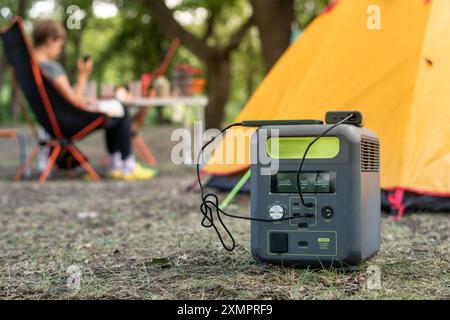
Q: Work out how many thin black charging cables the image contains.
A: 2